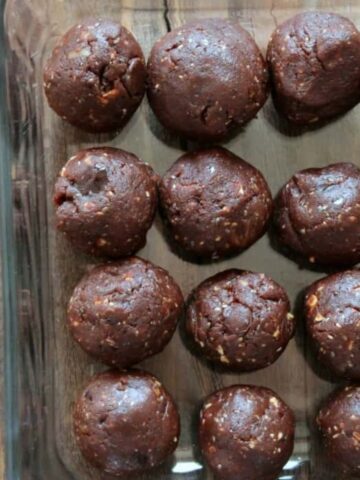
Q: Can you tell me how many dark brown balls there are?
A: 12